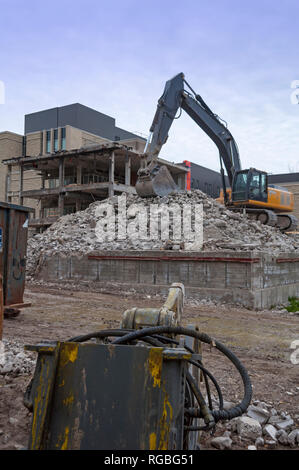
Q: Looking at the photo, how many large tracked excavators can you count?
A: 1